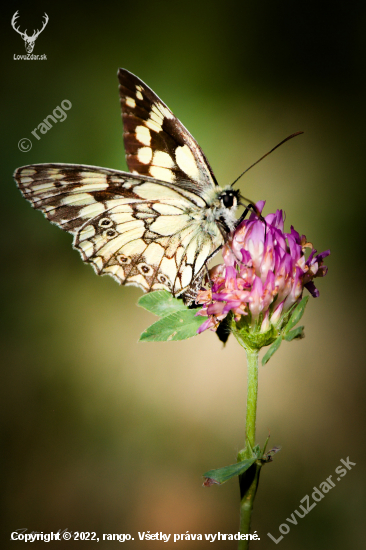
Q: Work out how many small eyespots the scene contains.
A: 5